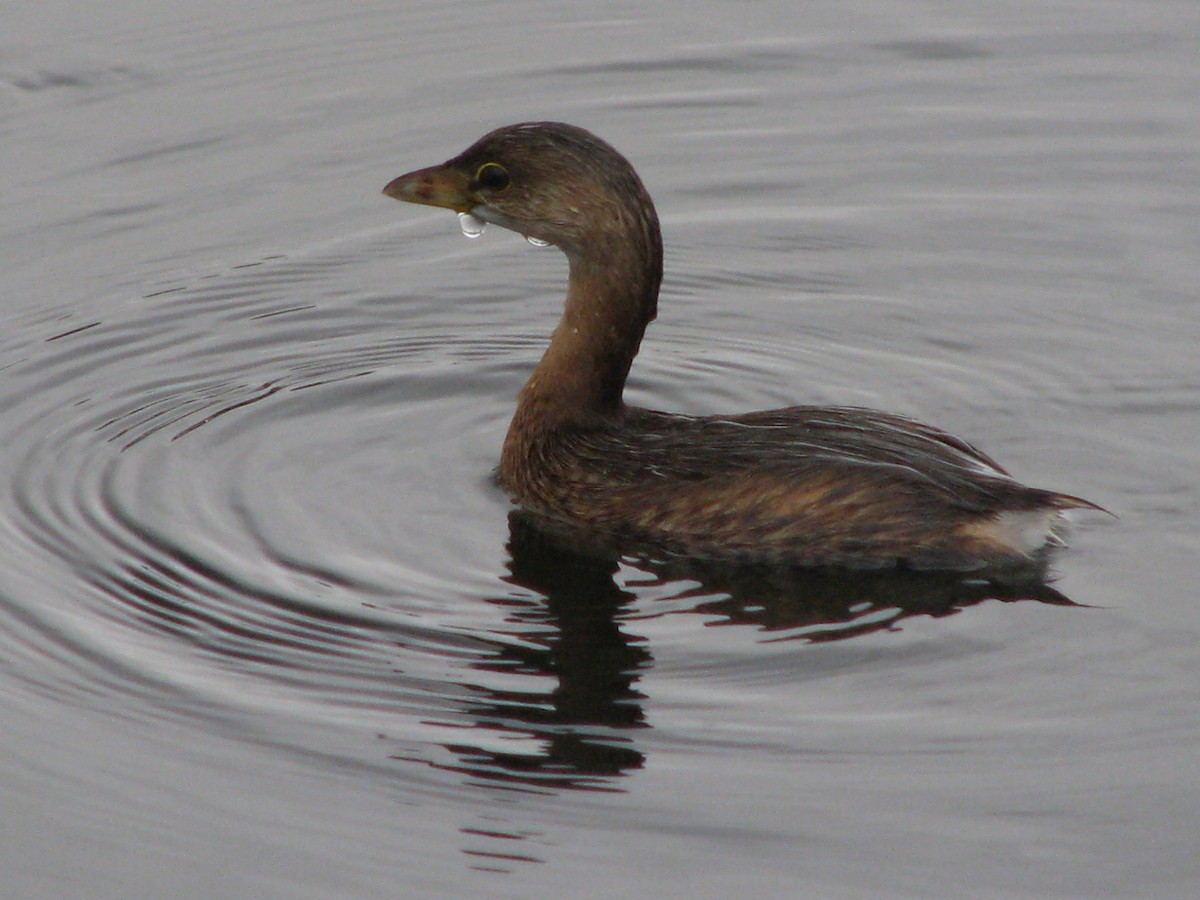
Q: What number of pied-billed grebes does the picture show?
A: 1